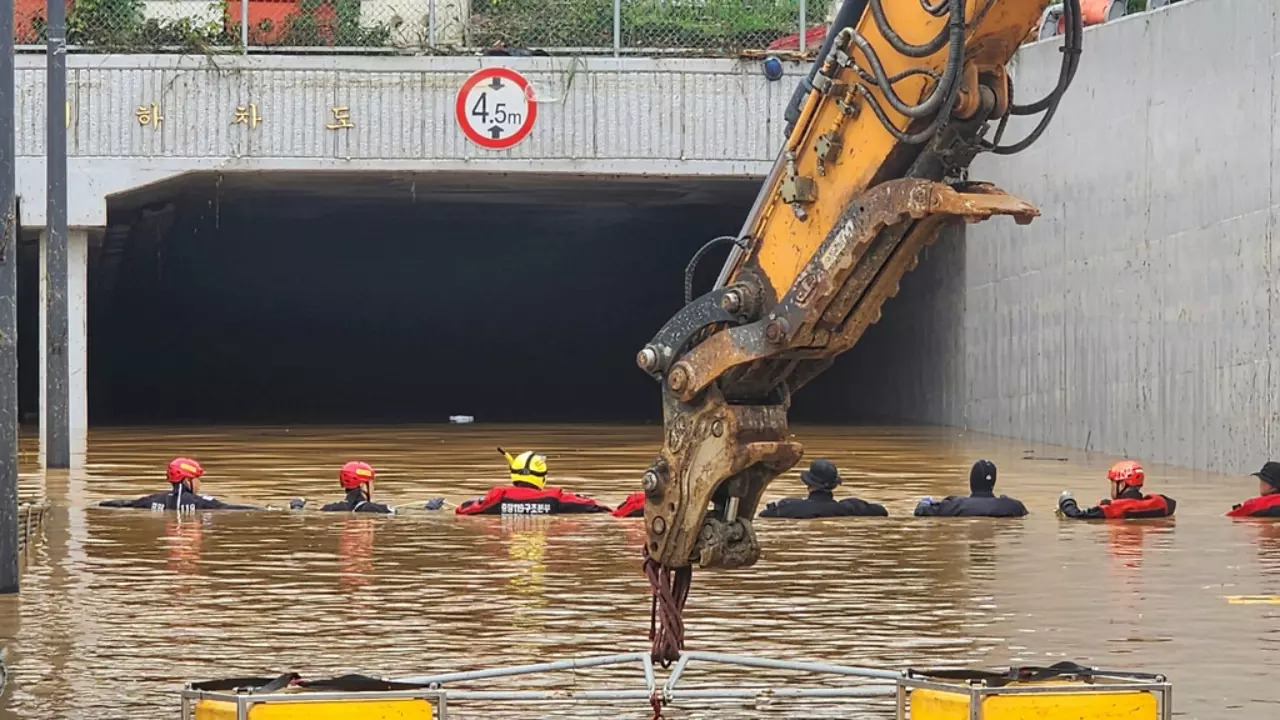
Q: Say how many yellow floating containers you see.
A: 2